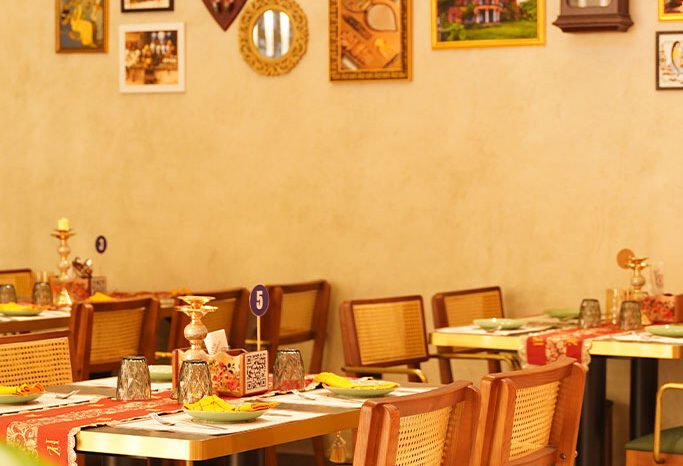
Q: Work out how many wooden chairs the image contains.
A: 10